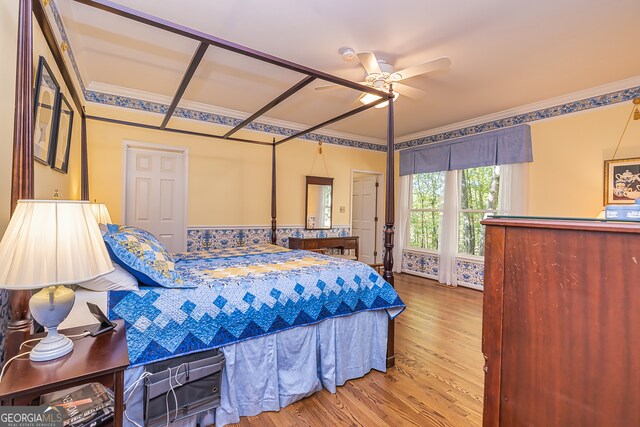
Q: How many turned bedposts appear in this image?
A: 4